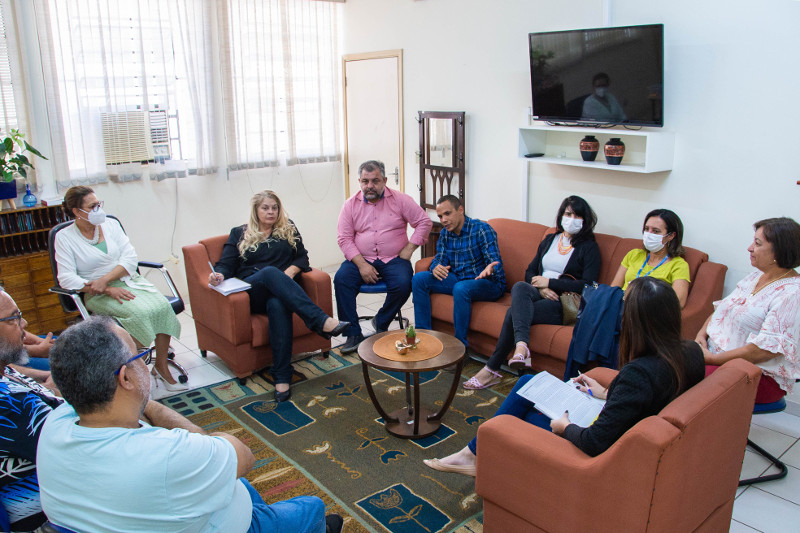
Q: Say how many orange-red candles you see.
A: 0